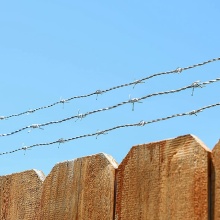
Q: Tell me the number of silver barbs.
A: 15